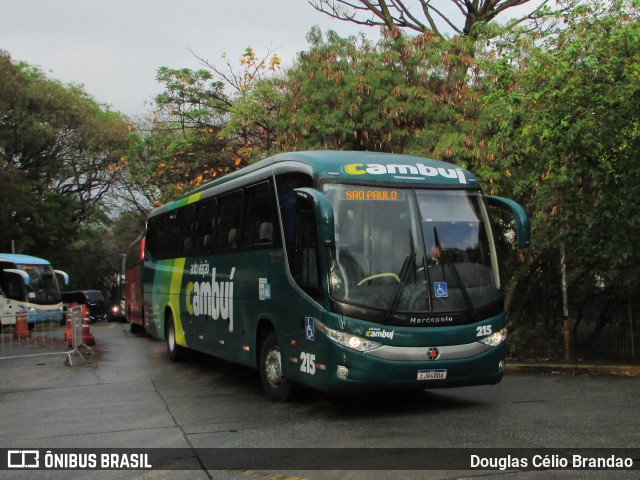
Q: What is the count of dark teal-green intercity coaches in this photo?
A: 1